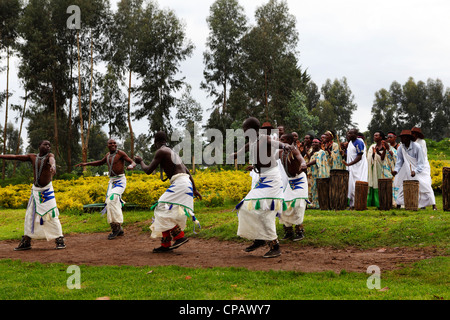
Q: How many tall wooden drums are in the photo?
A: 6